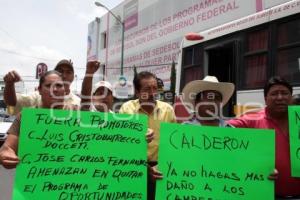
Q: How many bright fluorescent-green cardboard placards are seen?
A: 3